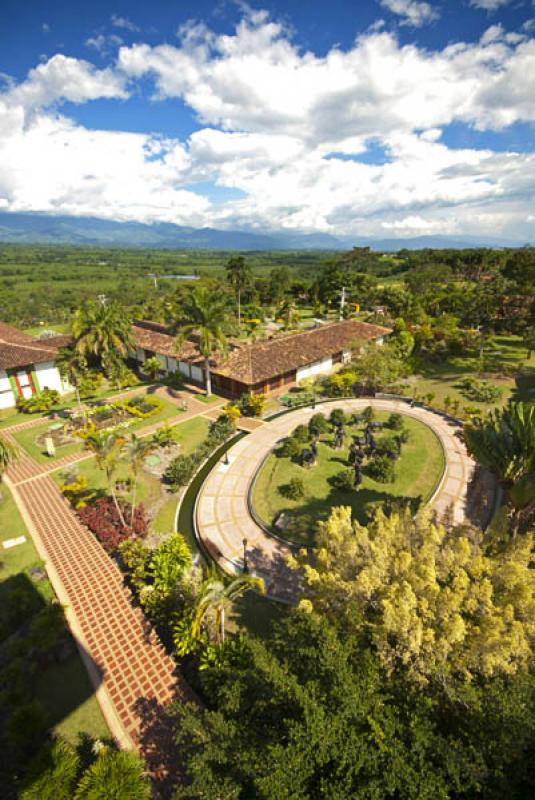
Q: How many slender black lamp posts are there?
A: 4